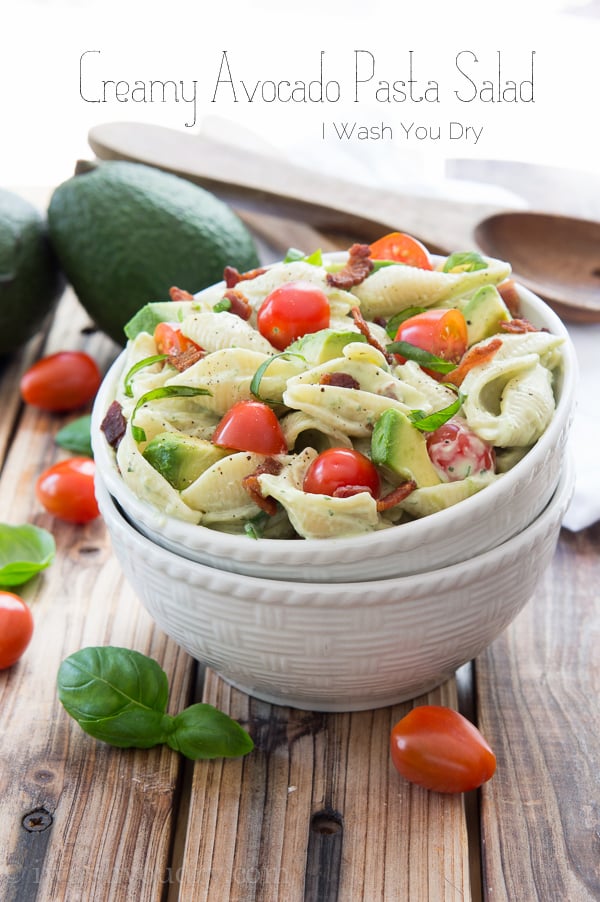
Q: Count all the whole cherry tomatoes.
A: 4